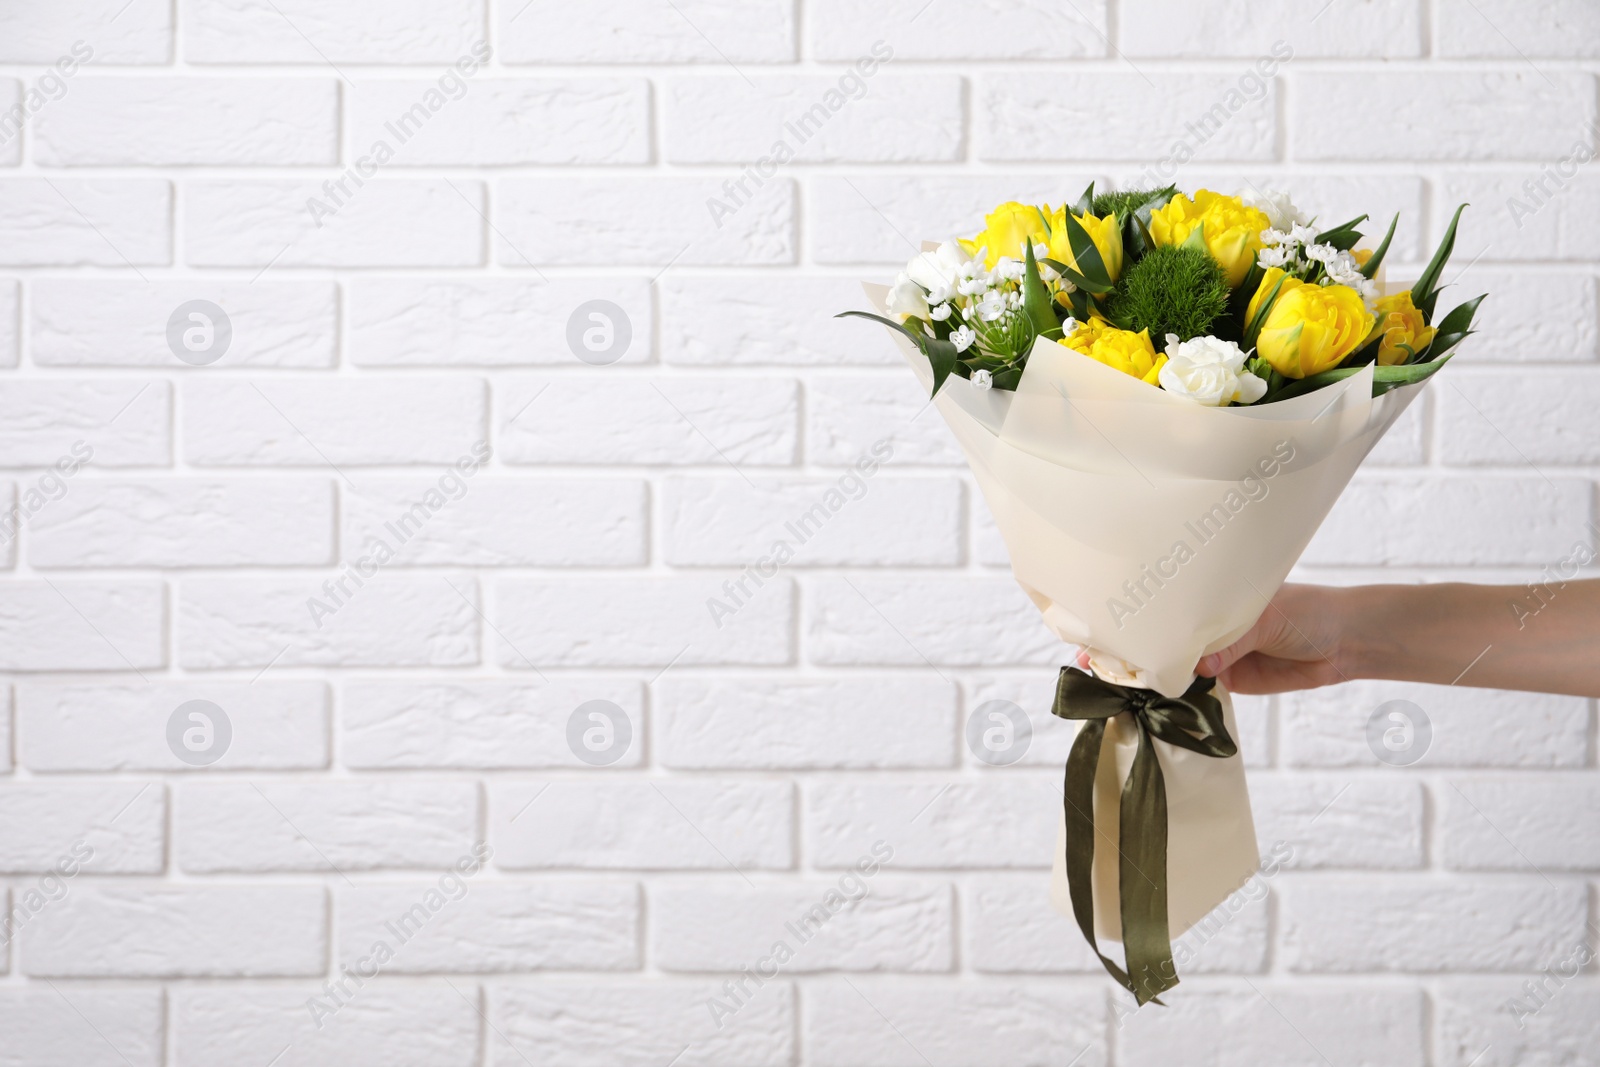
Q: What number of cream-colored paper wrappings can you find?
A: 1